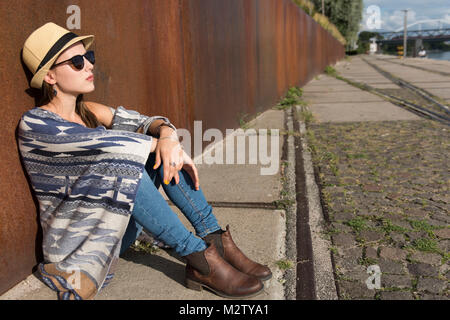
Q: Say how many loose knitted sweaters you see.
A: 1